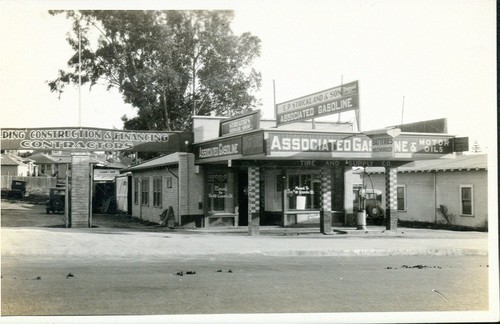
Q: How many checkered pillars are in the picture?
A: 3